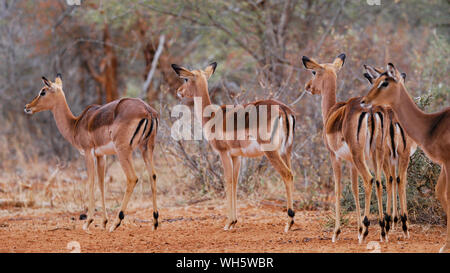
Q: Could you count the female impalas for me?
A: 5